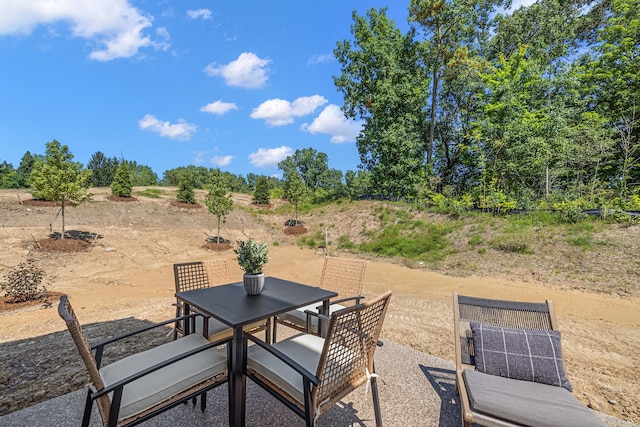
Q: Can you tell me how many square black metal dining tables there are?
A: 1